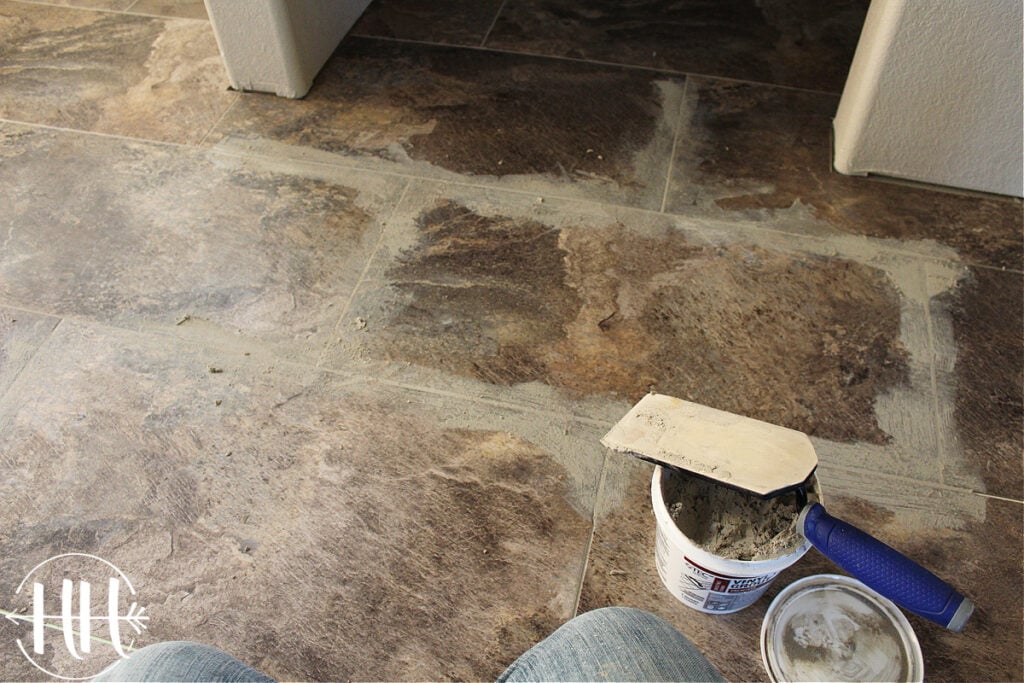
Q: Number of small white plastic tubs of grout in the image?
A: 1